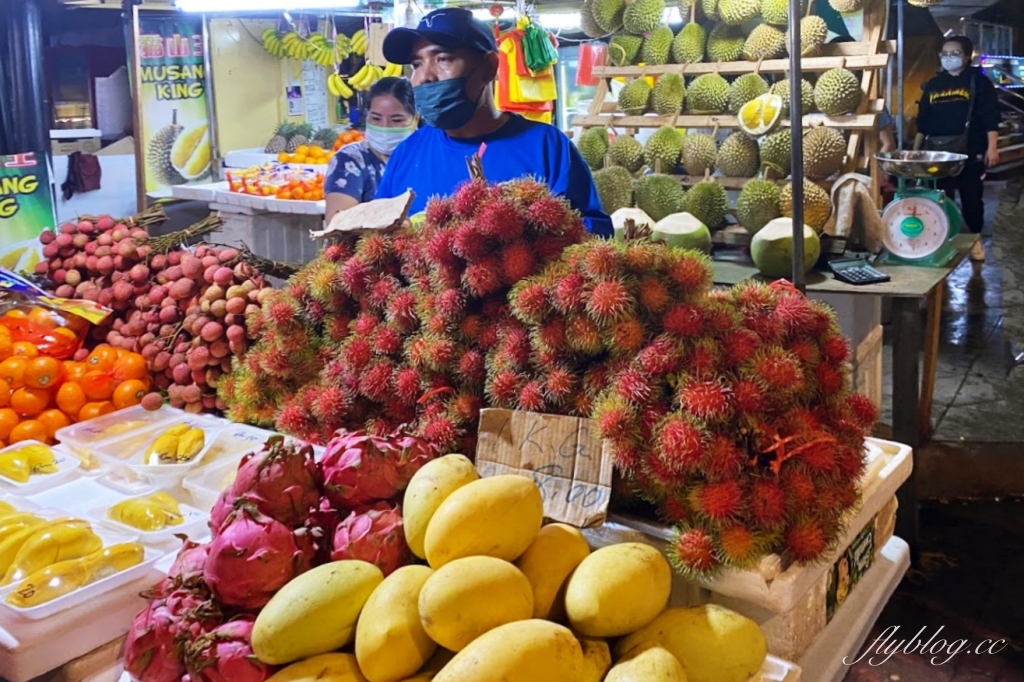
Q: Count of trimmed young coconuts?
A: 3